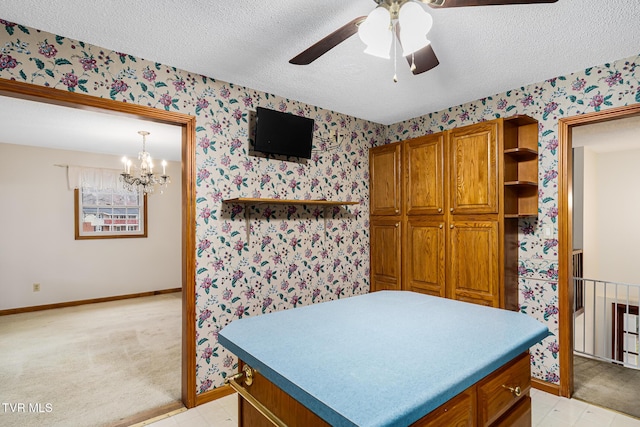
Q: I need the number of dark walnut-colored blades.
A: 3